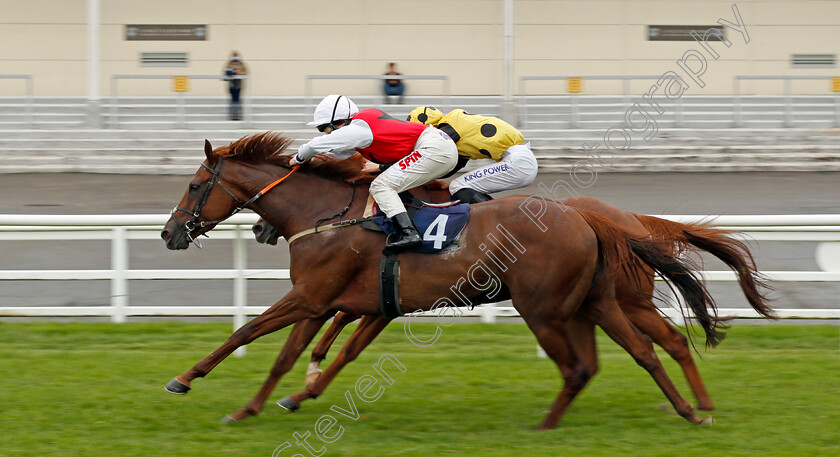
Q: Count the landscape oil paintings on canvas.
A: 0